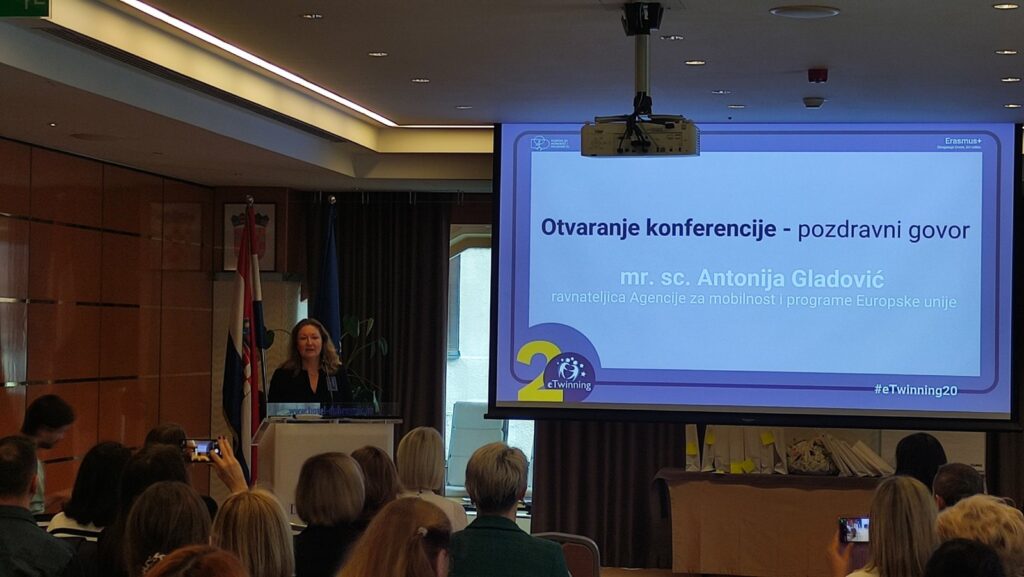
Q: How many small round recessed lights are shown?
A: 12